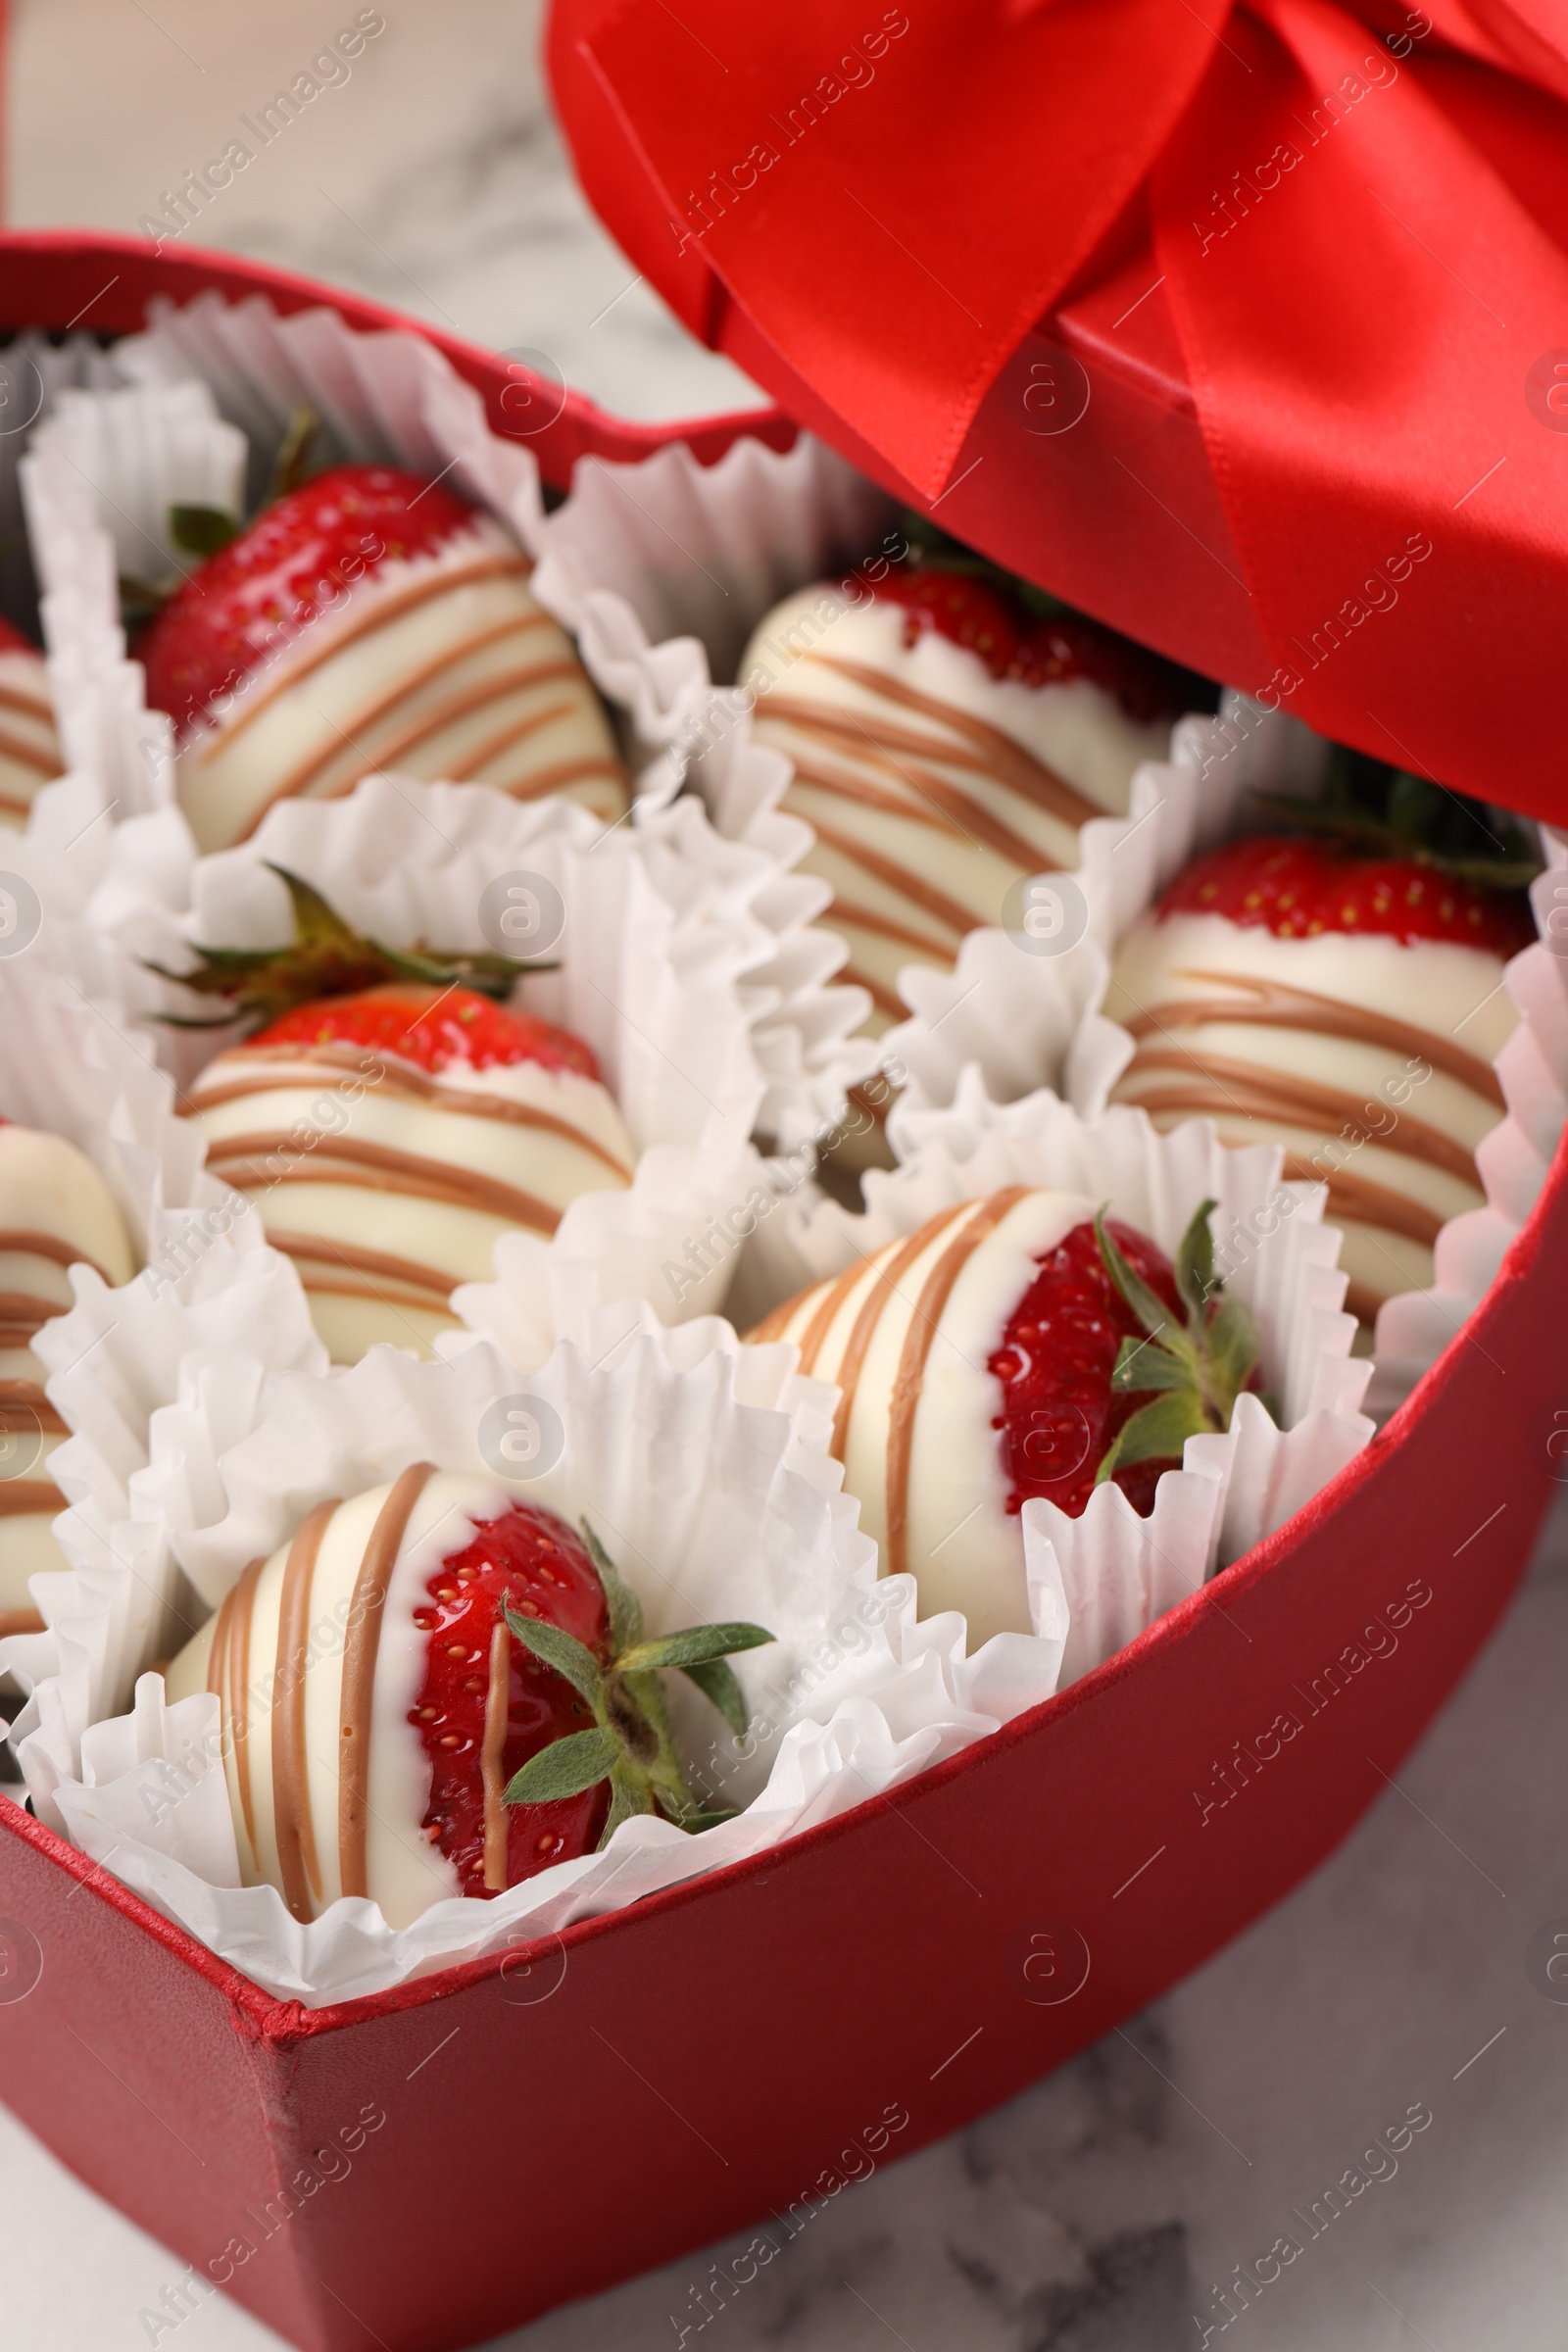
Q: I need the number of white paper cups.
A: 8